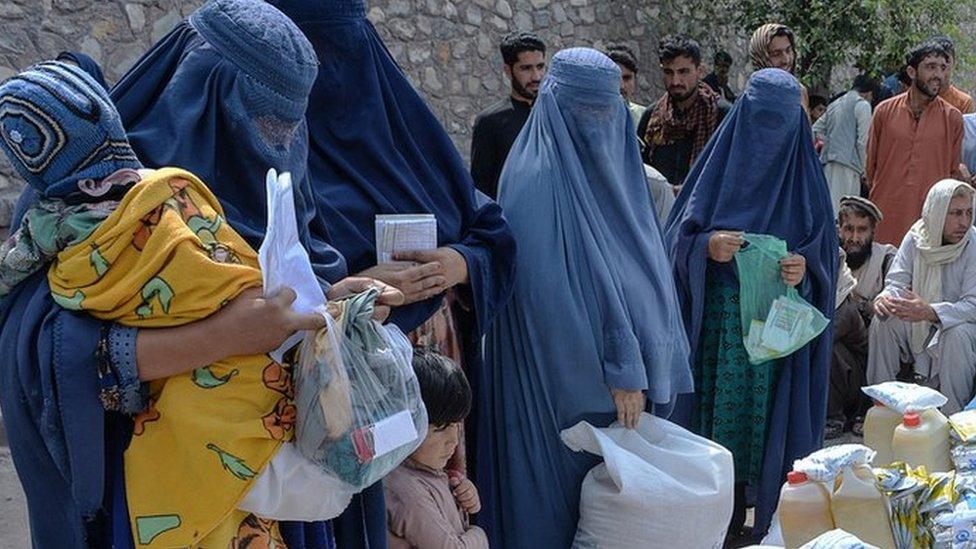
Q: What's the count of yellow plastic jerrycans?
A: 4